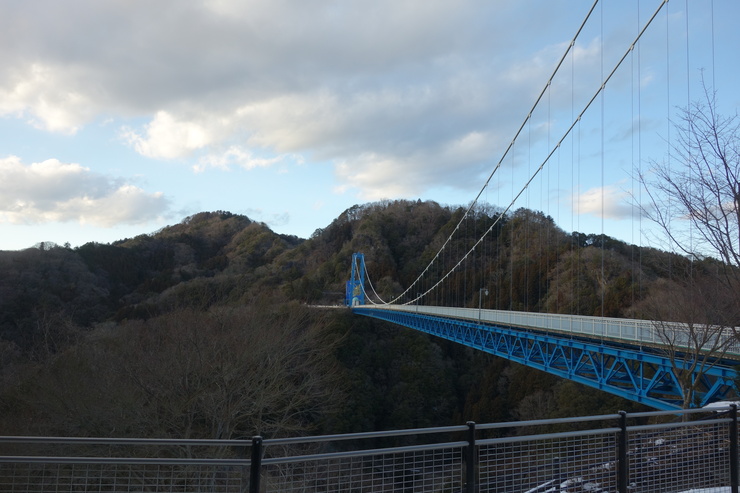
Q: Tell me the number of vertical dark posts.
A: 4